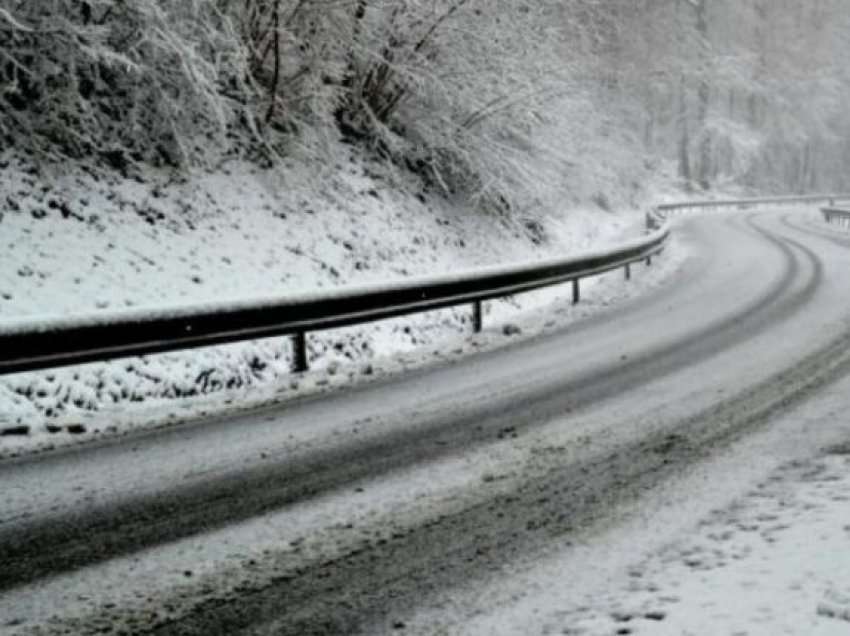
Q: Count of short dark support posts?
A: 5